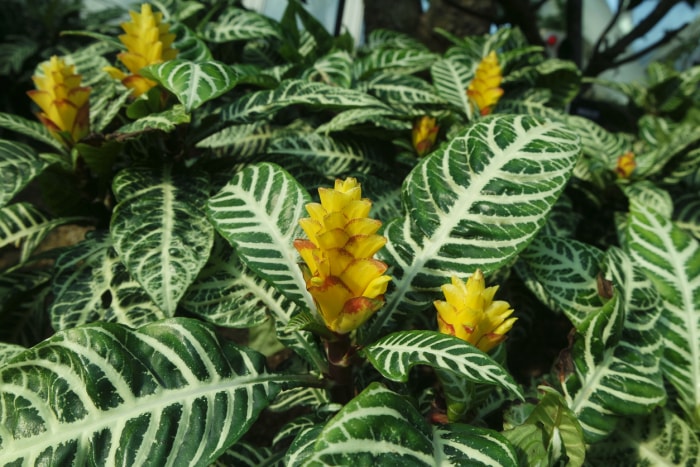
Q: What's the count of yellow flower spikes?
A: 7